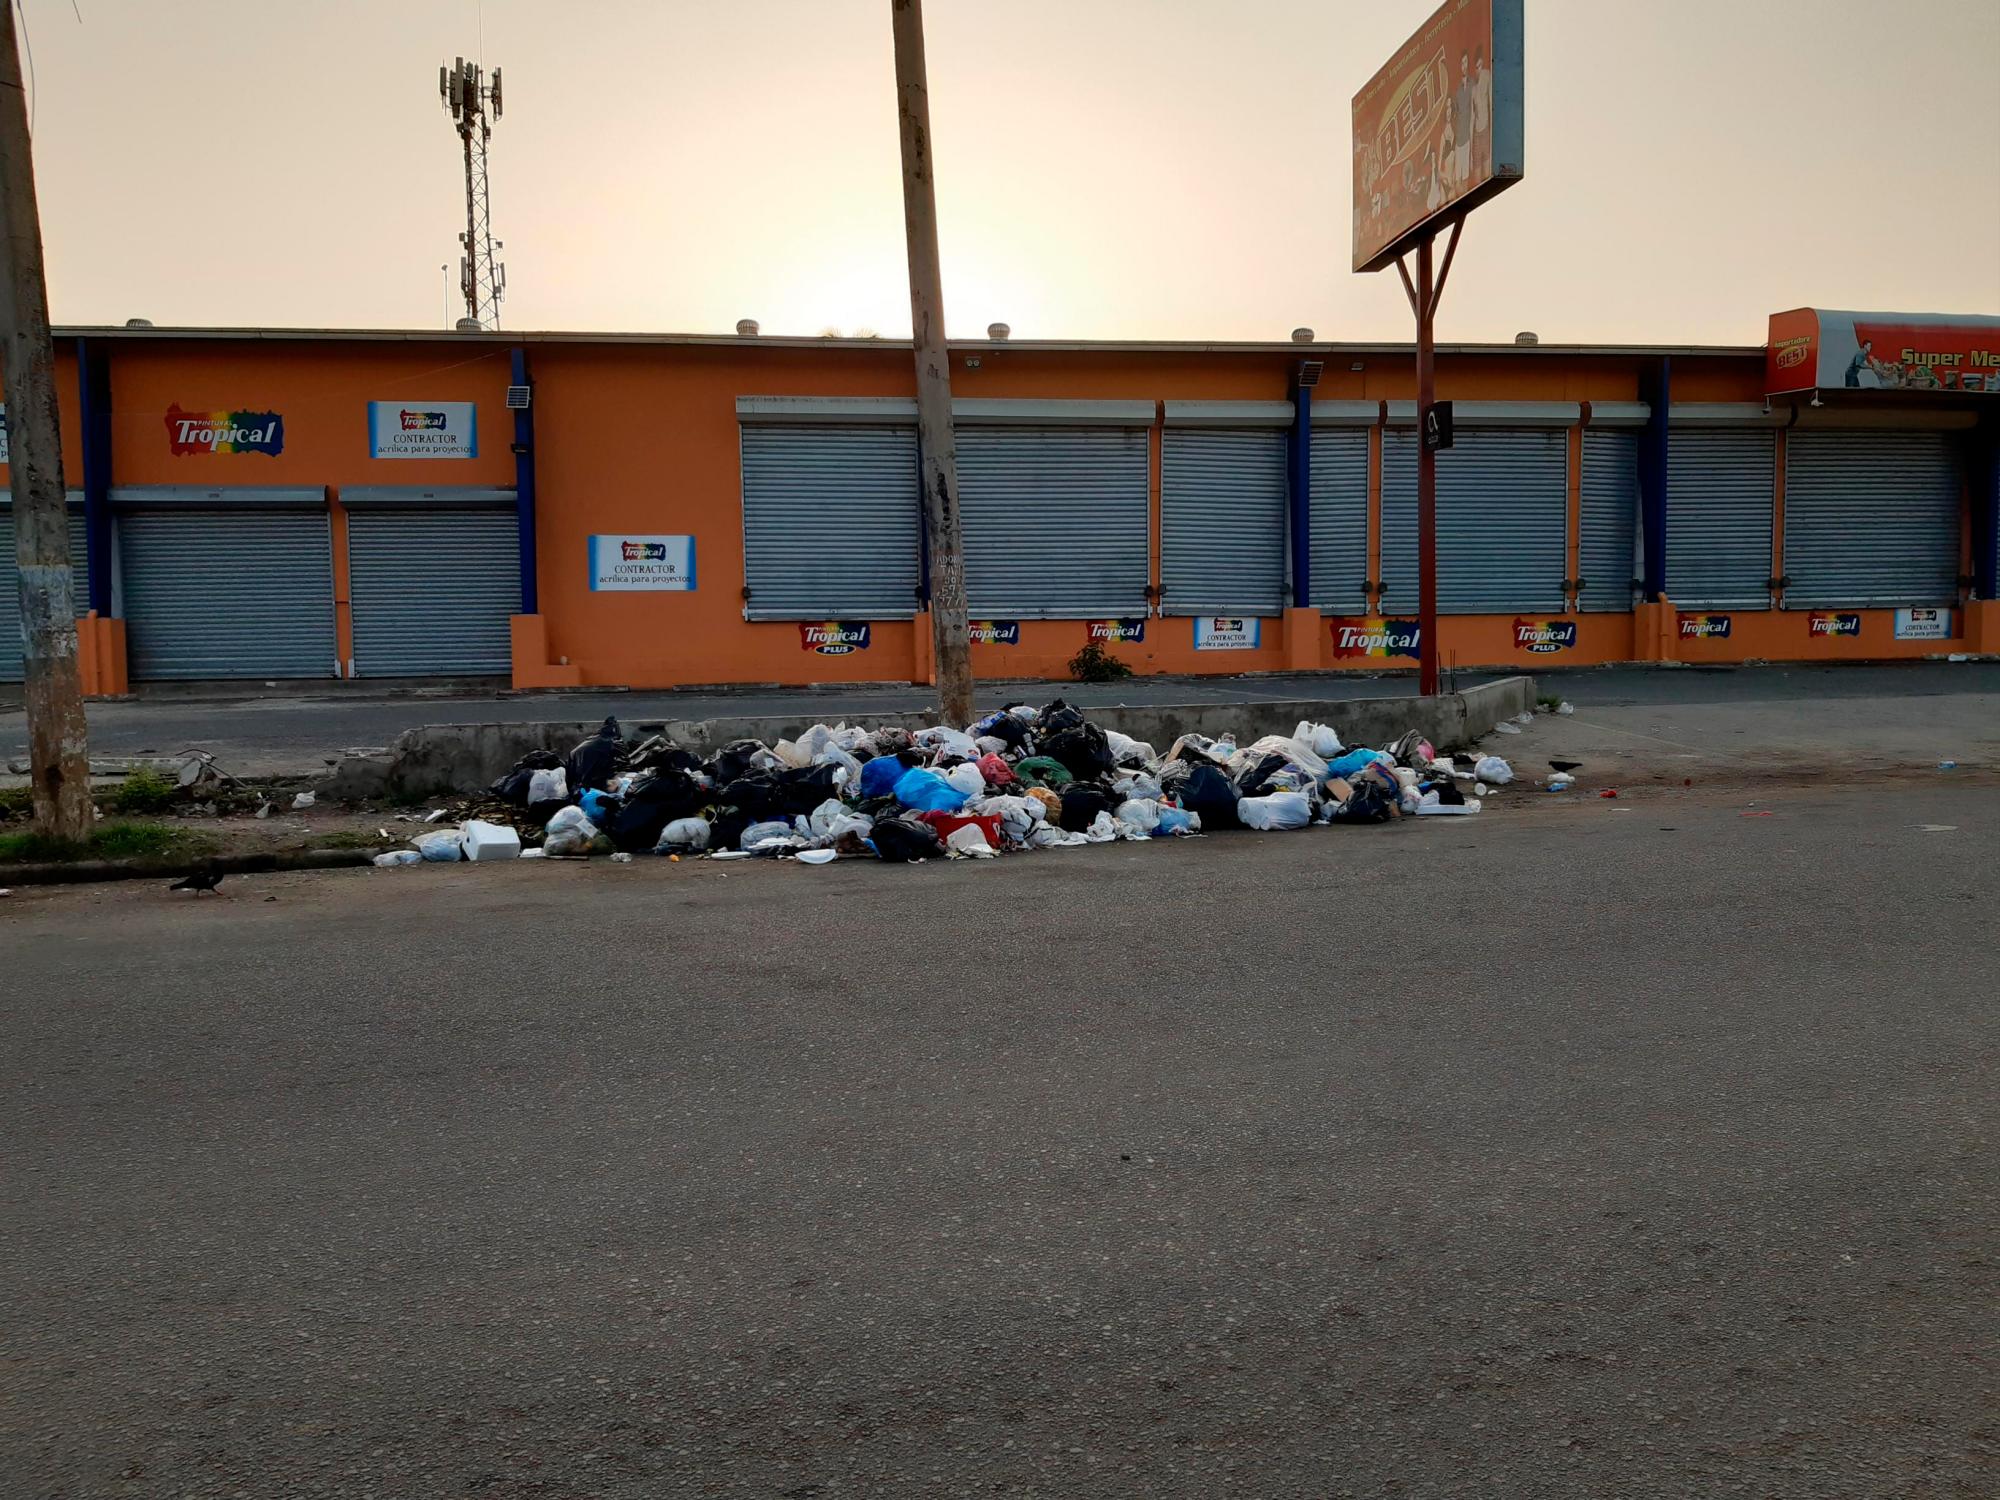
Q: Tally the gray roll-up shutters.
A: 11